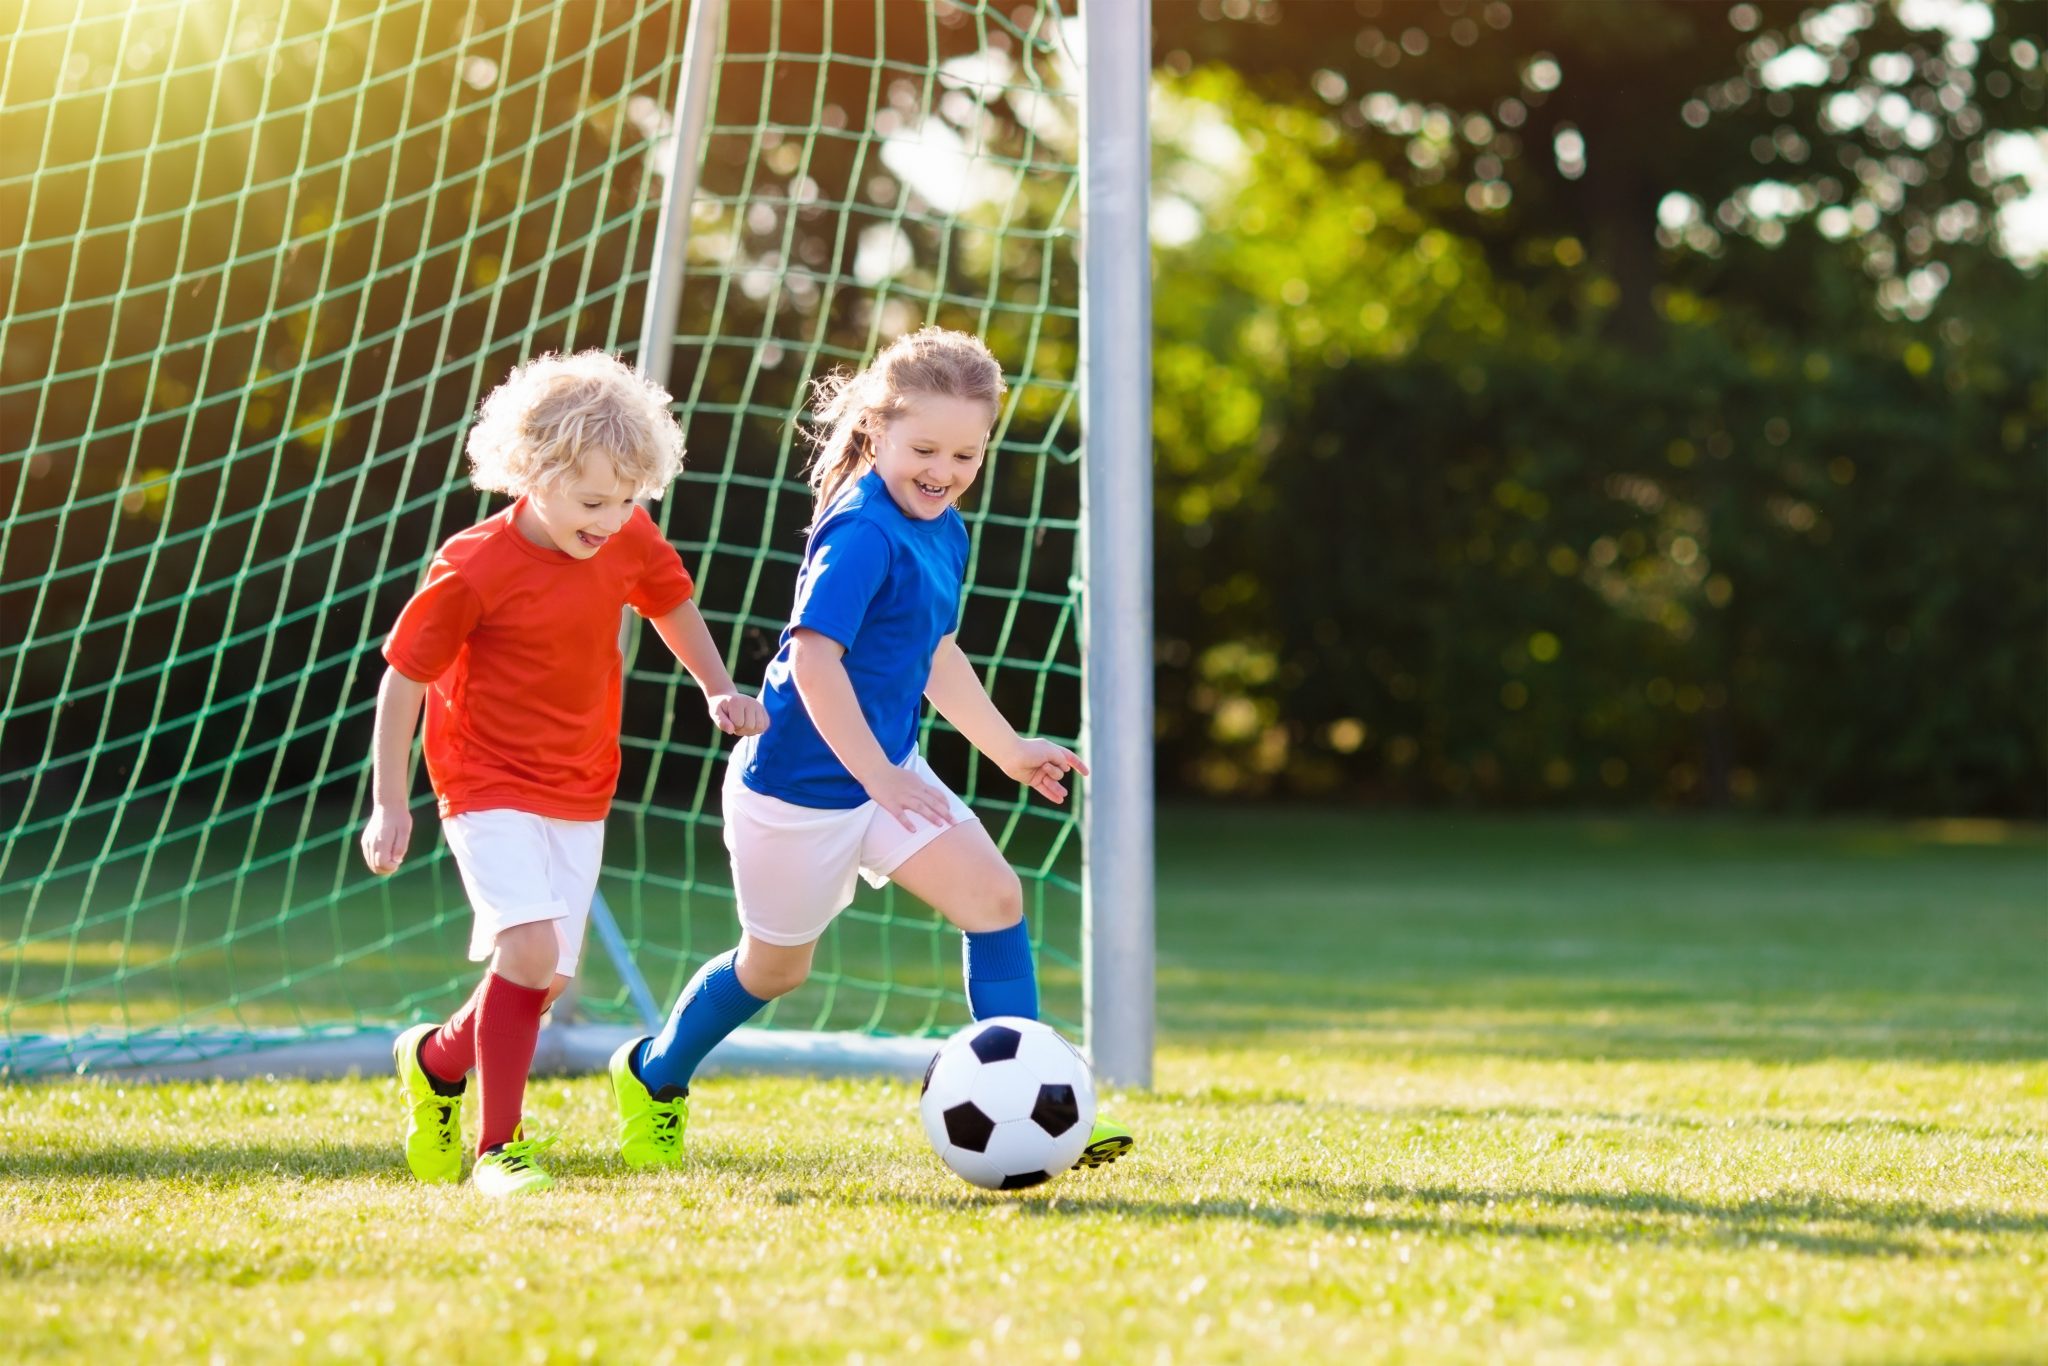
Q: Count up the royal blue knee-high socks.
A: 2